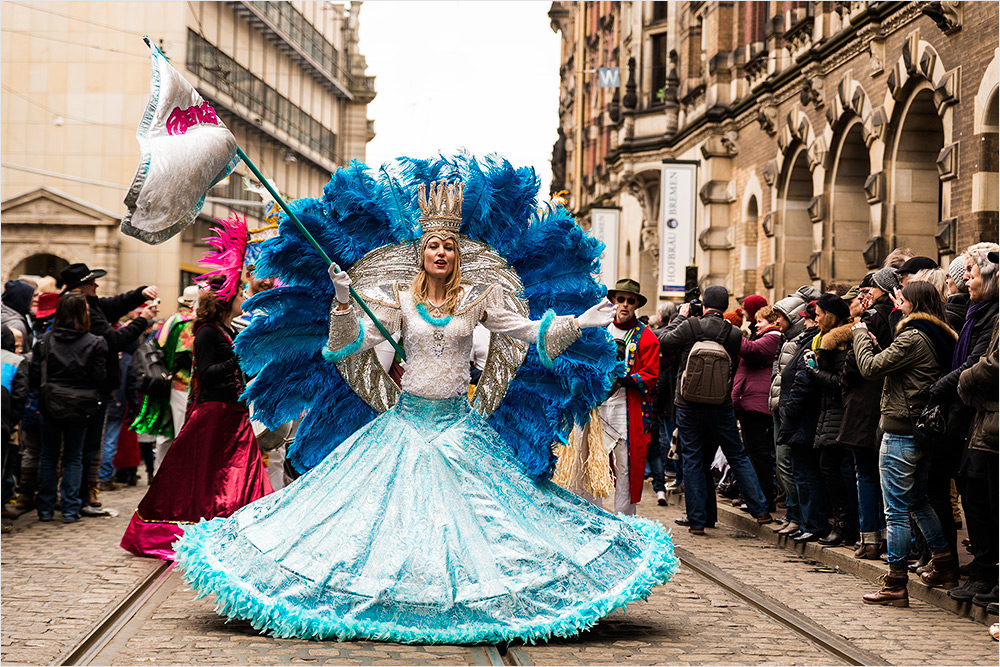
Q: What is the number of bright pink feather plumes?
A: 1